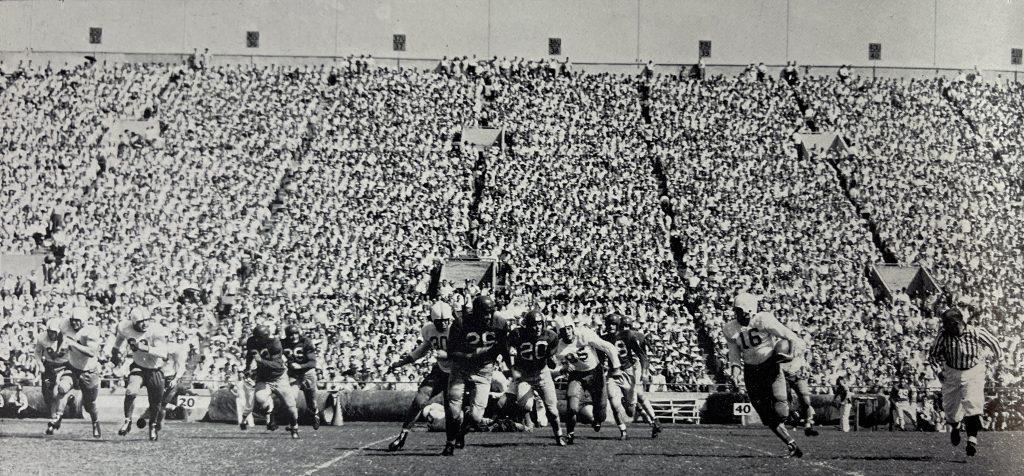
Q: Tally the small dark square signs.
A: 7